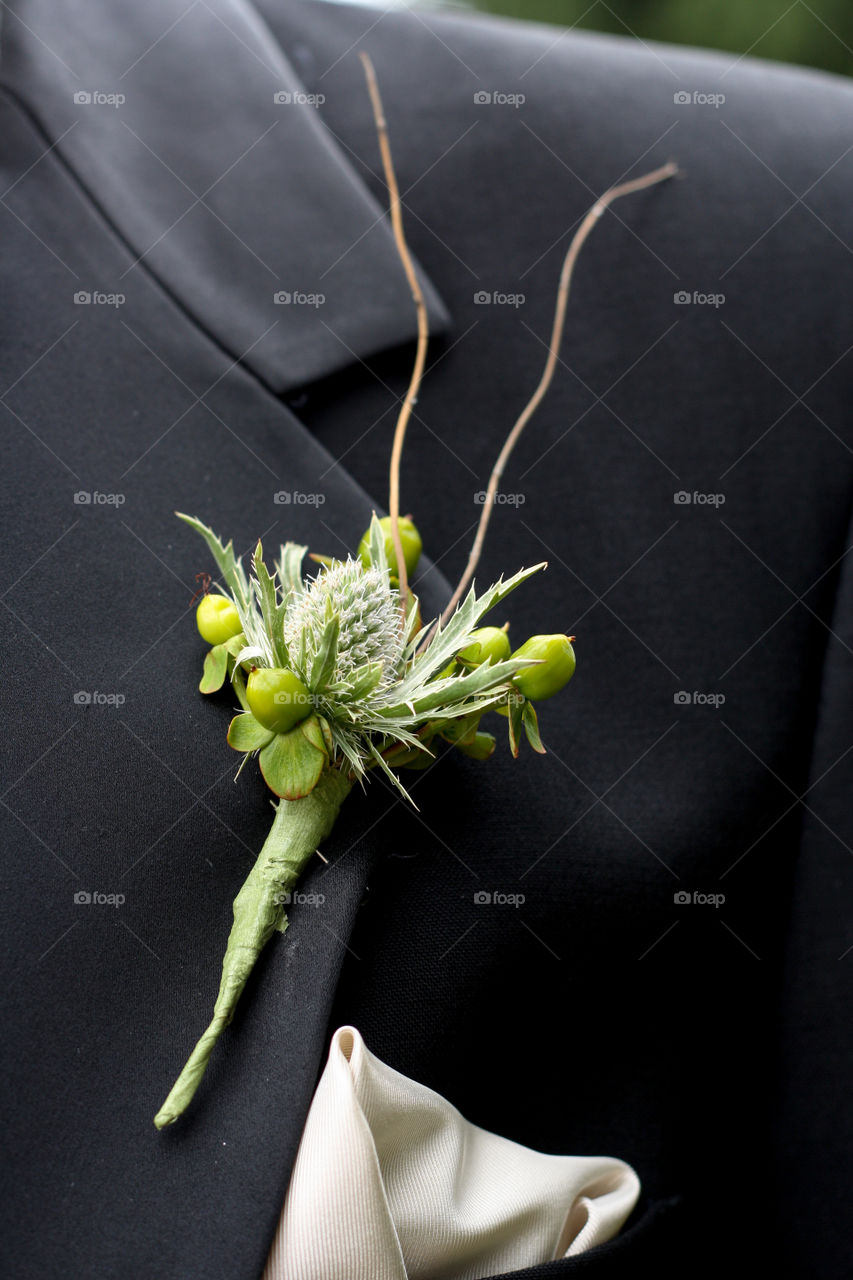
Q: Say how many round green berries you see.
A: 5